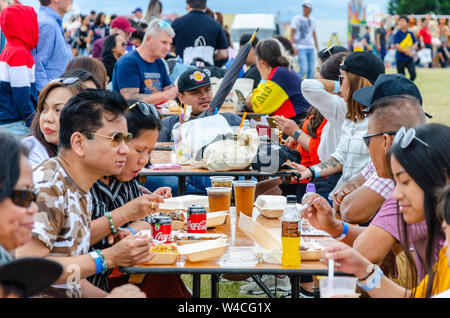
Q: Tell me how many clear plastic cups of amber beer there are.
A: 3